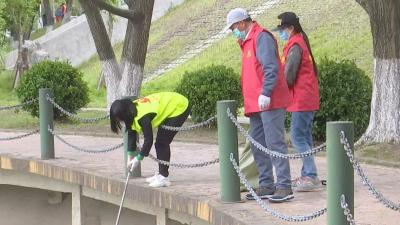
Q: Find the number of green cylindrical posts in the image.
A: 4